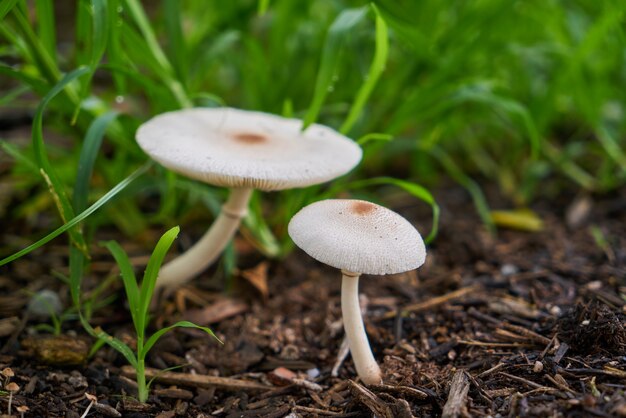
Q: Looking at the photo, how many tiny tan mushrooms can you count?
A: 4